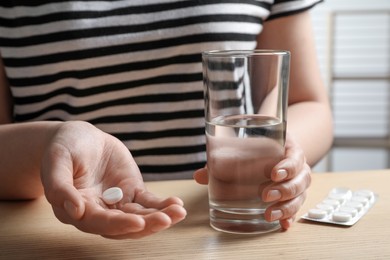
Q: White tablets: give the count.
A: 10